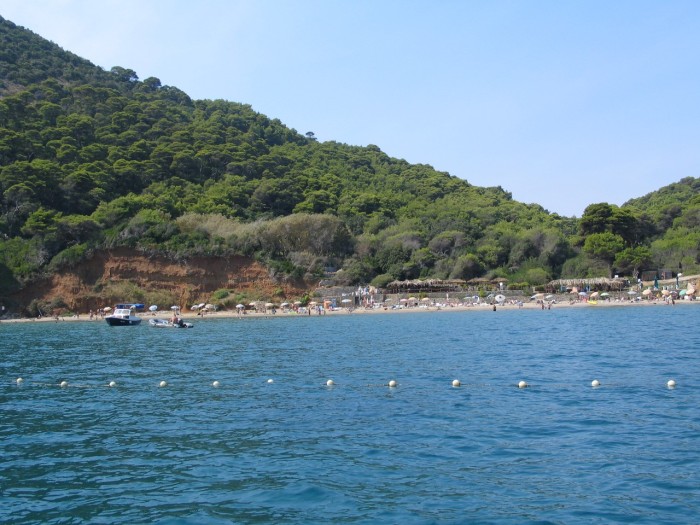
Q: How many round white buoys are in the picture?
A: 12